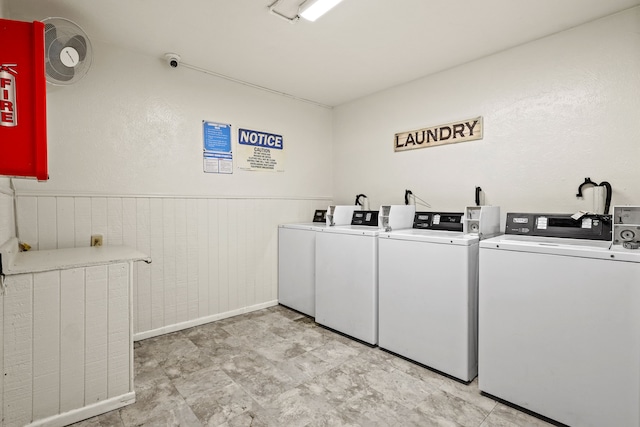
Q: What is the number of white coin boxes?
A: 4